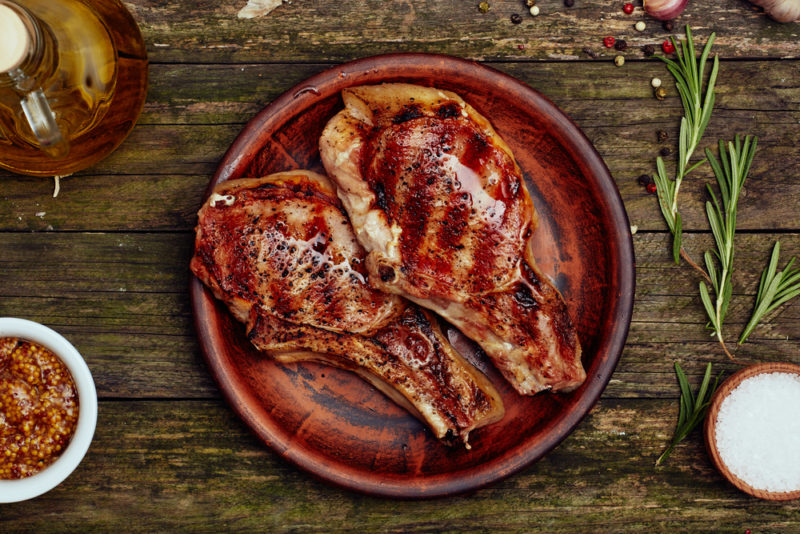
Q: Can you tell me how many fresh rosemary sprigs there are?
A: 4